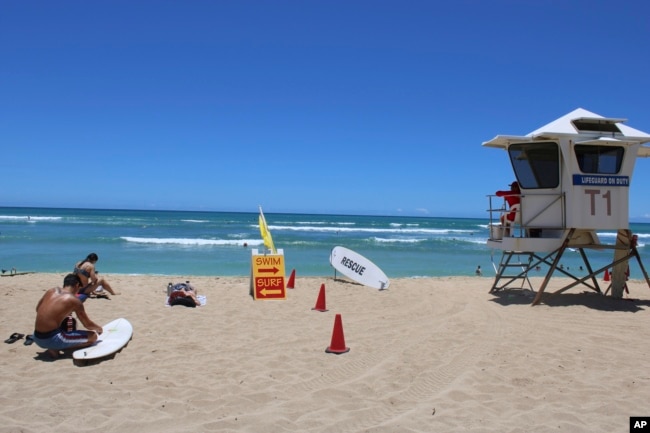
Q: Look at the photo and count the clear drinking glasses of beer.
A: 0